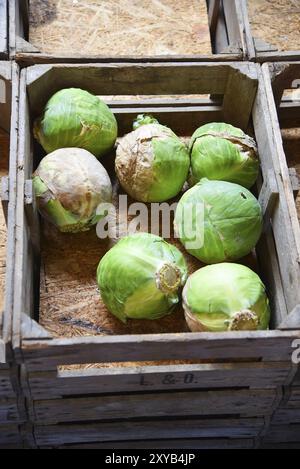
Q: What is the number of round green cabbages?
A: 7